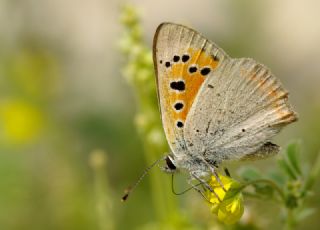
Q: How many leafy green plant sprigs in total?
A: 1